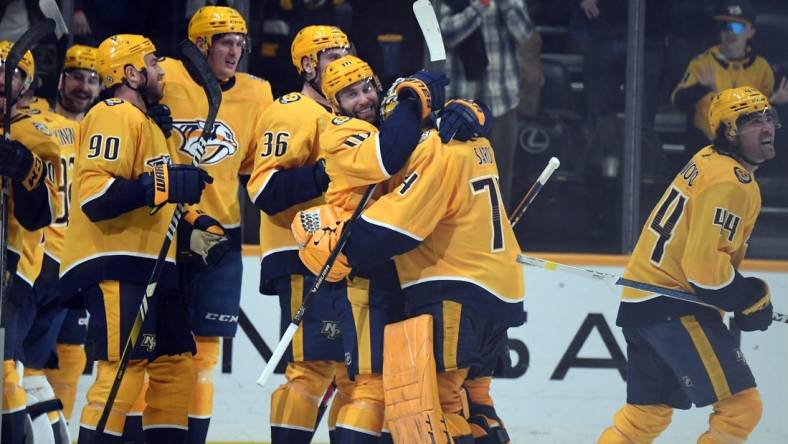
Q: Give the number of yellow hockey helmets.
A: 7